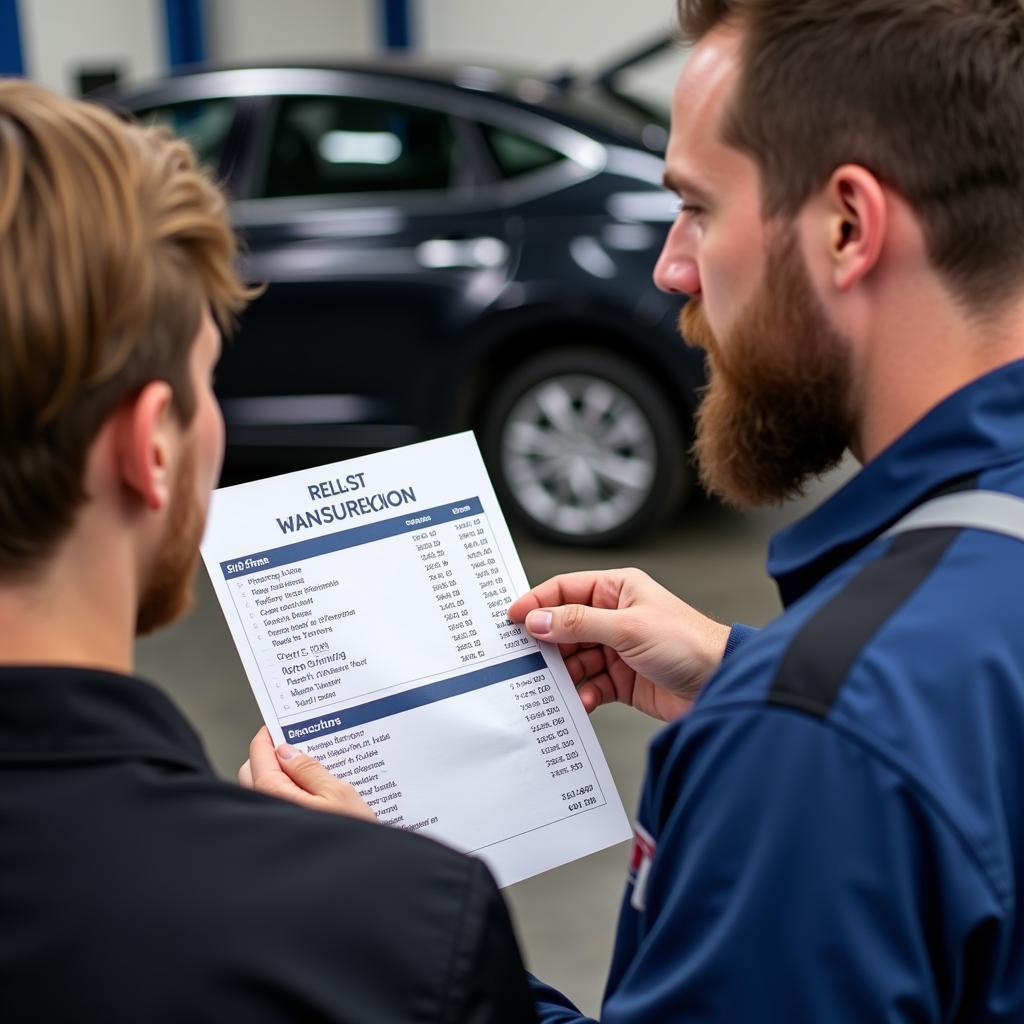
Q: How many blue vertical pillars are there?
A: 3